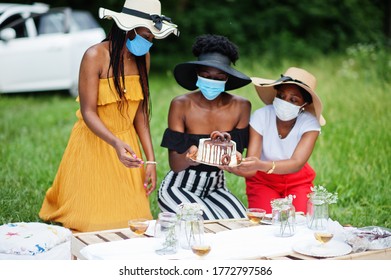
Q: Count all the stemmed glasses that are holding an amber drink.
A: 4